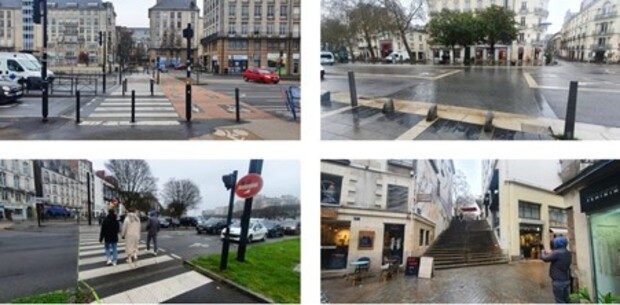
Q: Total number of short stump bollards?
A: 3